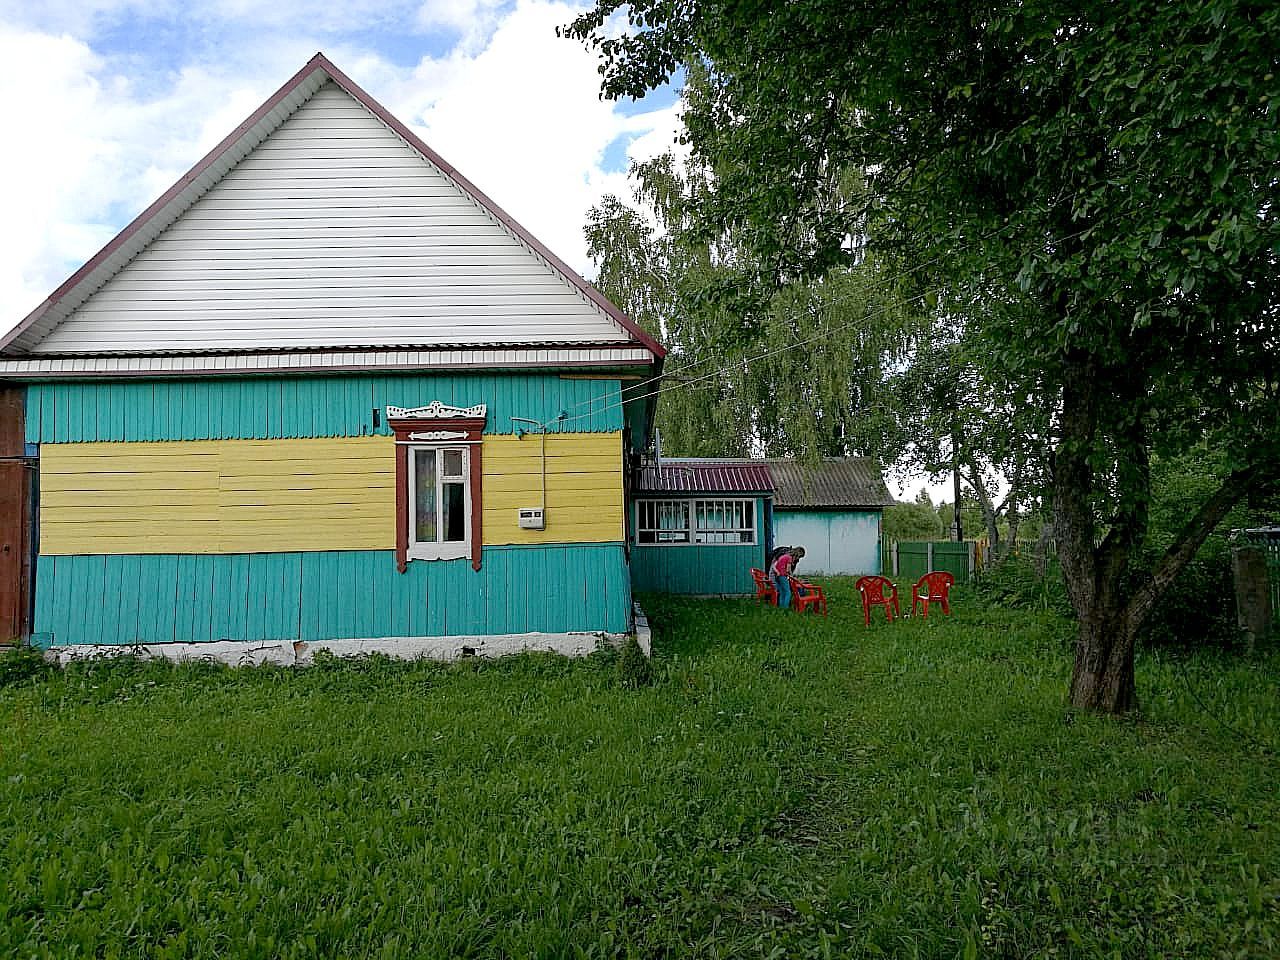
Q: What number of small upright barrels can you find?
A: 0